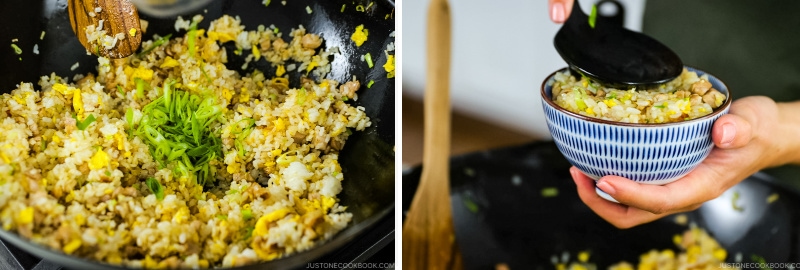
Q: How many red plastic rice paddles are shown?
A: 0